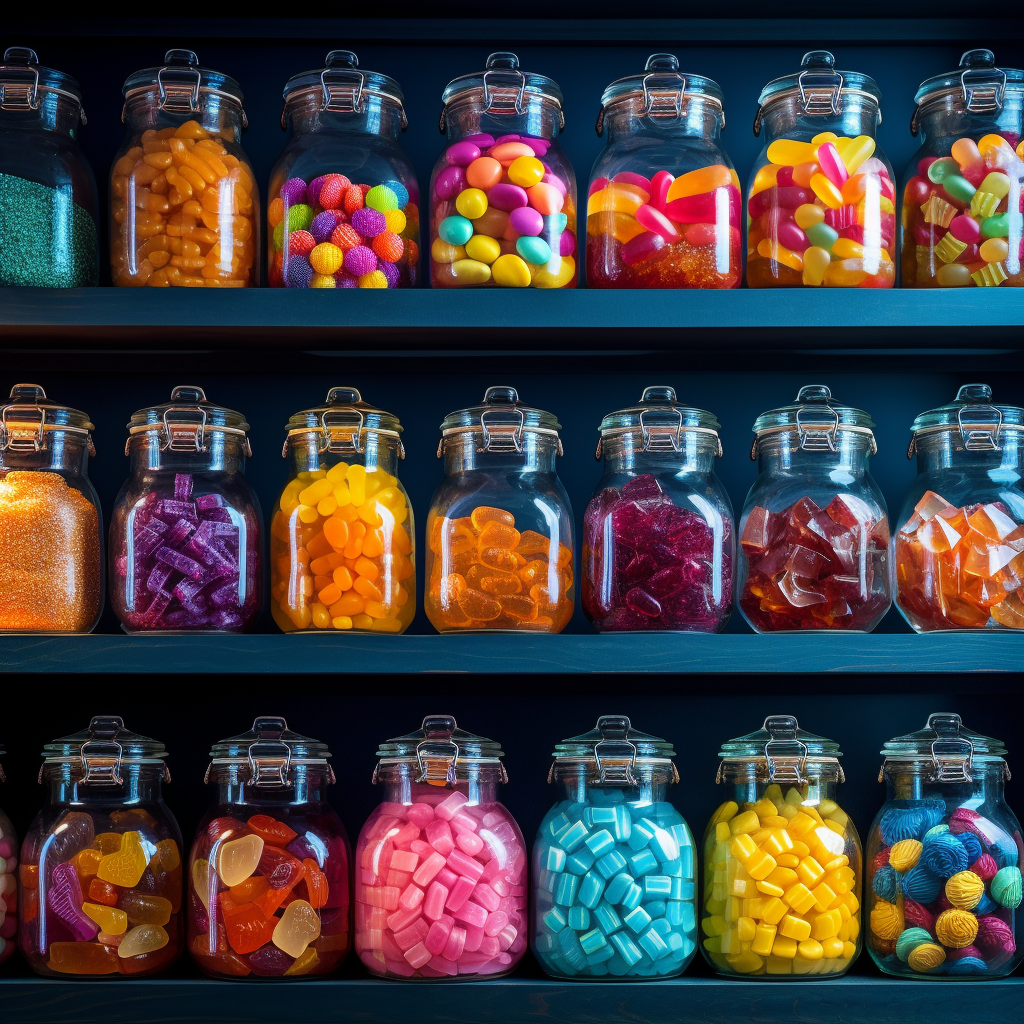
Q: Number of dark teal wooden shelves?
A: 3